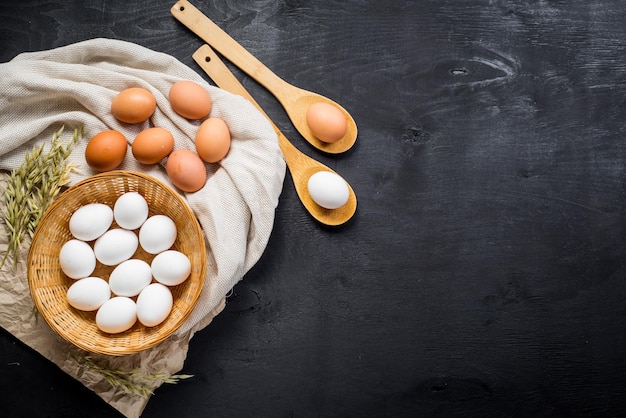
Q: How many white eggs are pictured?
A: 11